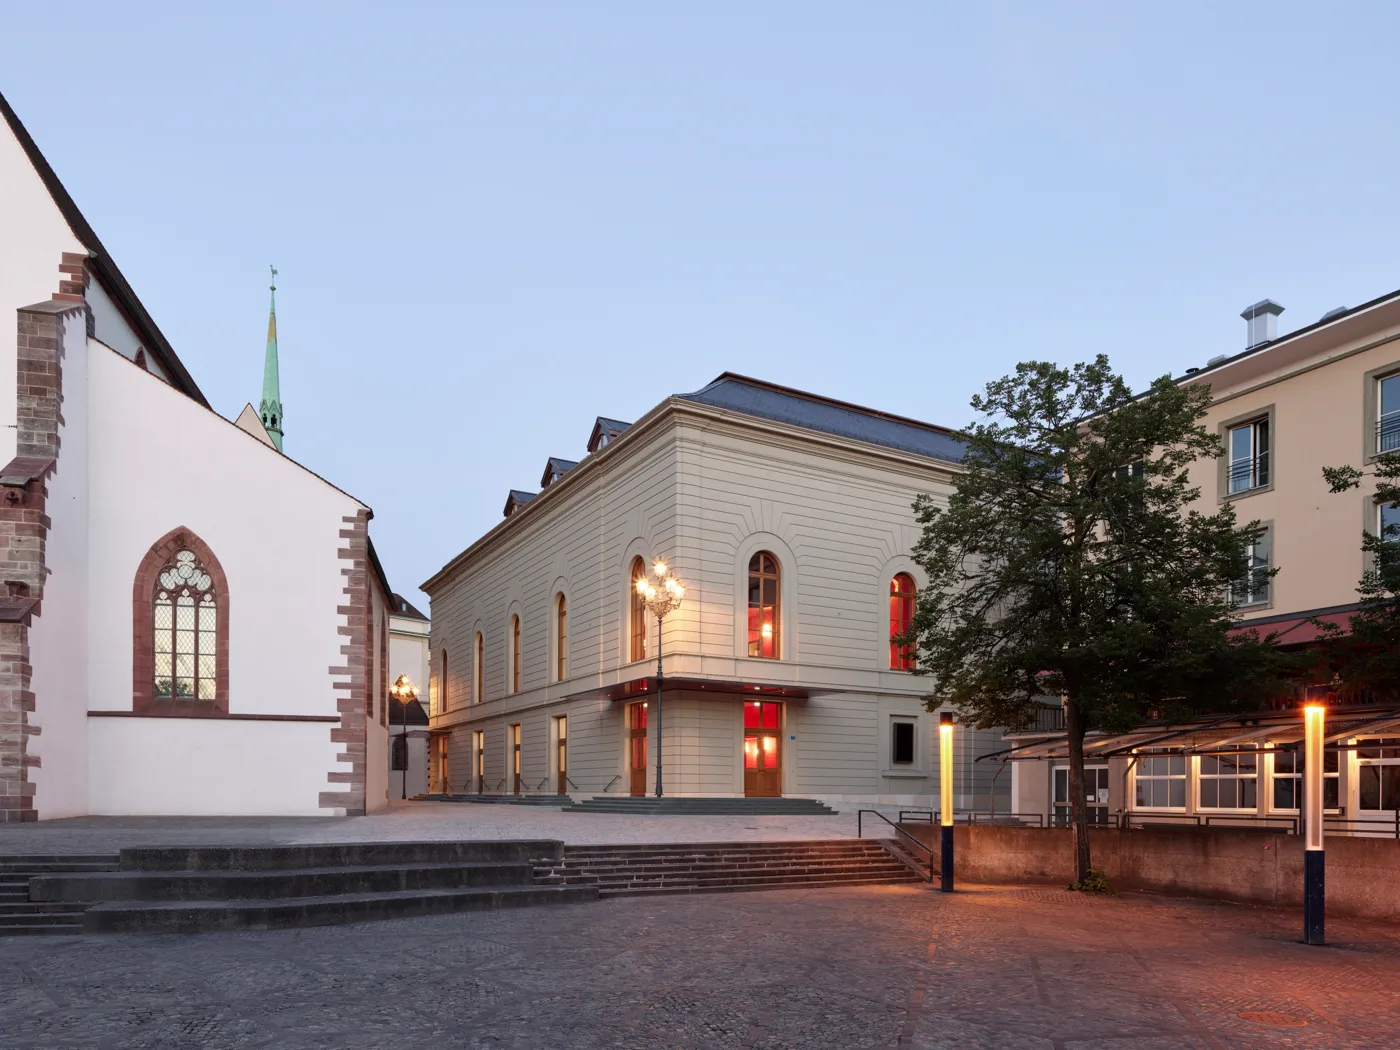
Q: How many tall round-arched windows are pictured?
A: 7